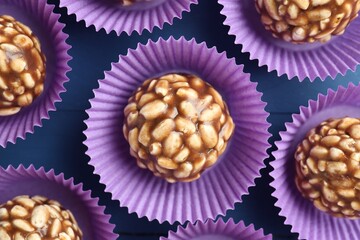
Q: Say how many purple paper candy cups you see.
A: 7